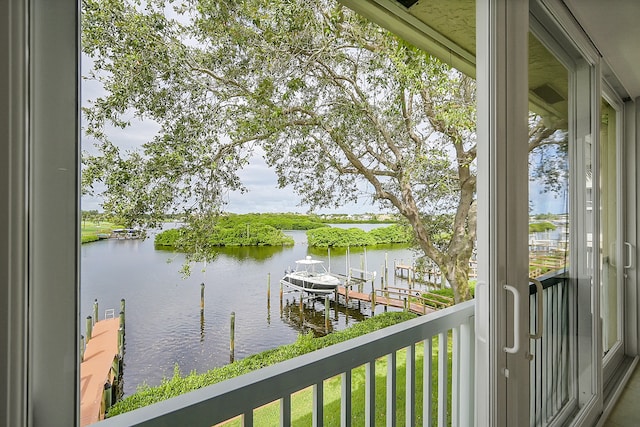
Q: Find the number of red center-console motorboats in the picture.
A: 0